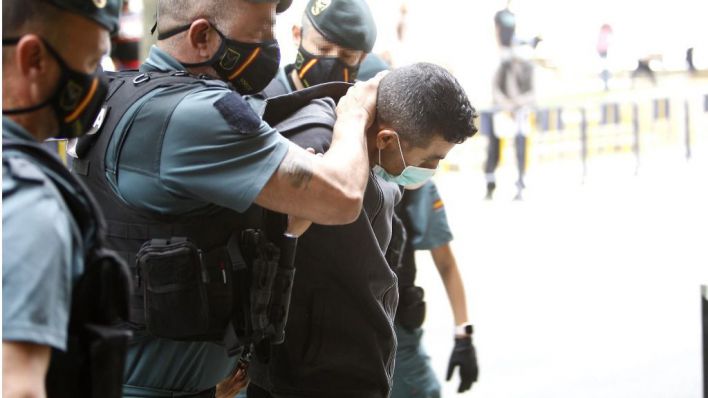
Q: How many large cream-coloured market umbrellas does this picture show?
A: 0